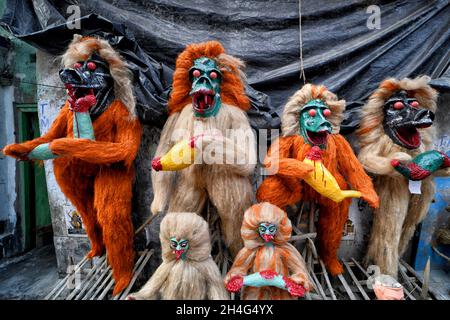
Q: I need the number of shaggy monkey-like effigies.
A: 6